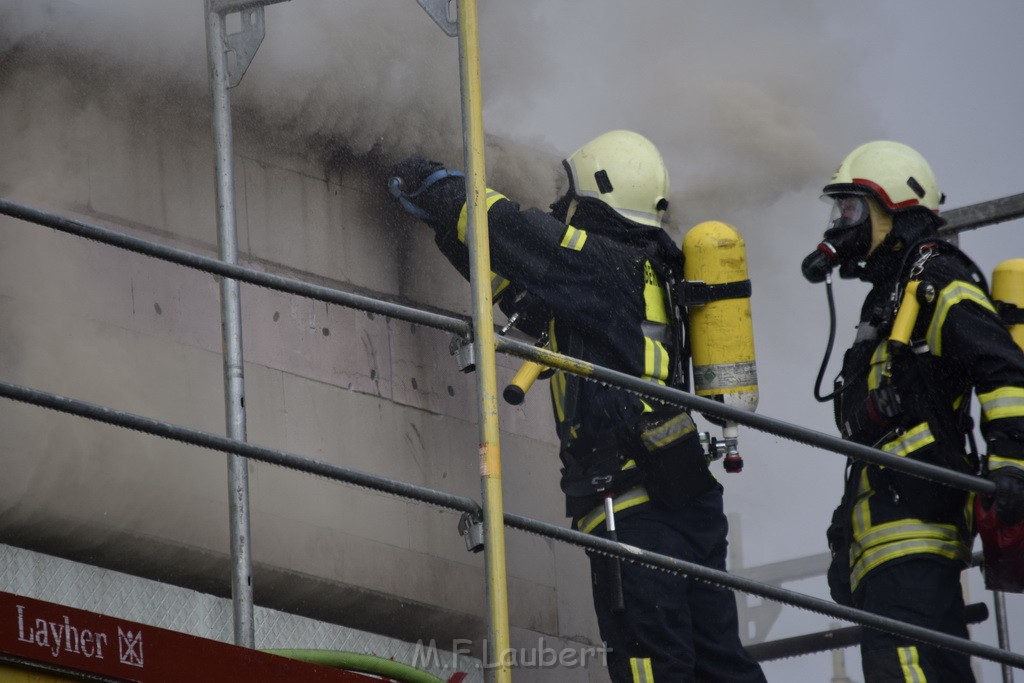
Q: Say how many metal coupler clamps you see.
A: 2